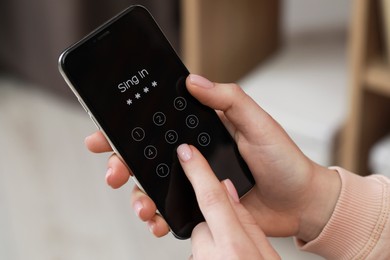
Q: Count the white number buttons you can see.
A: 8